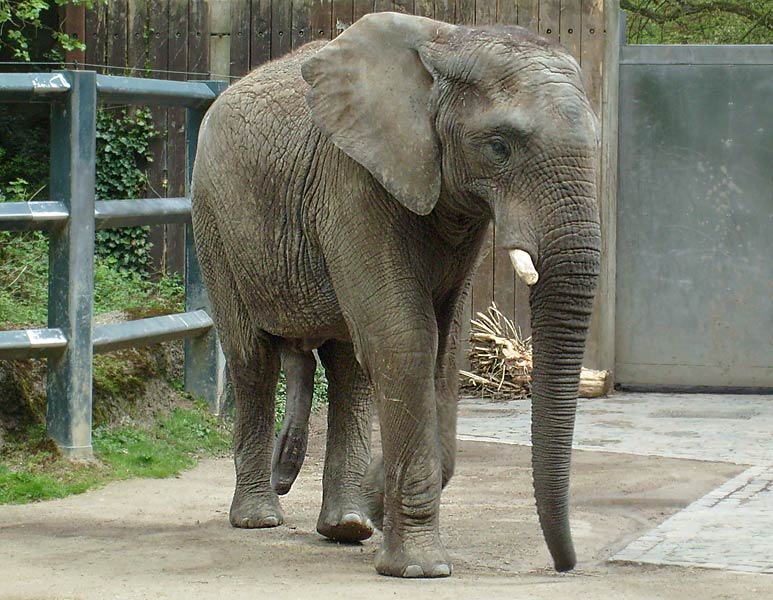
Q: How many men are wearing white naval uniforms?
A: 0